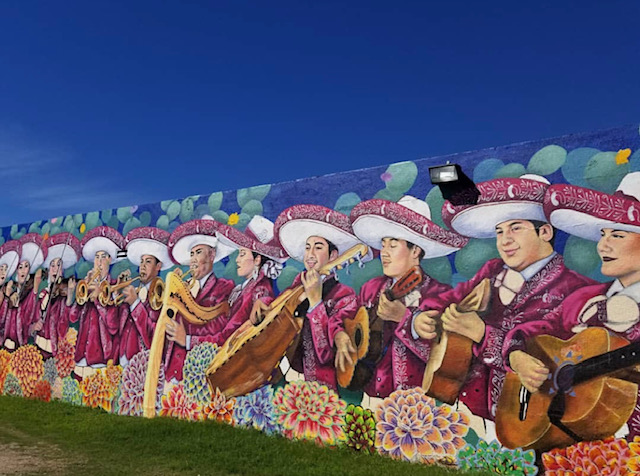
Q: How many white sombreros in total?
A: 11